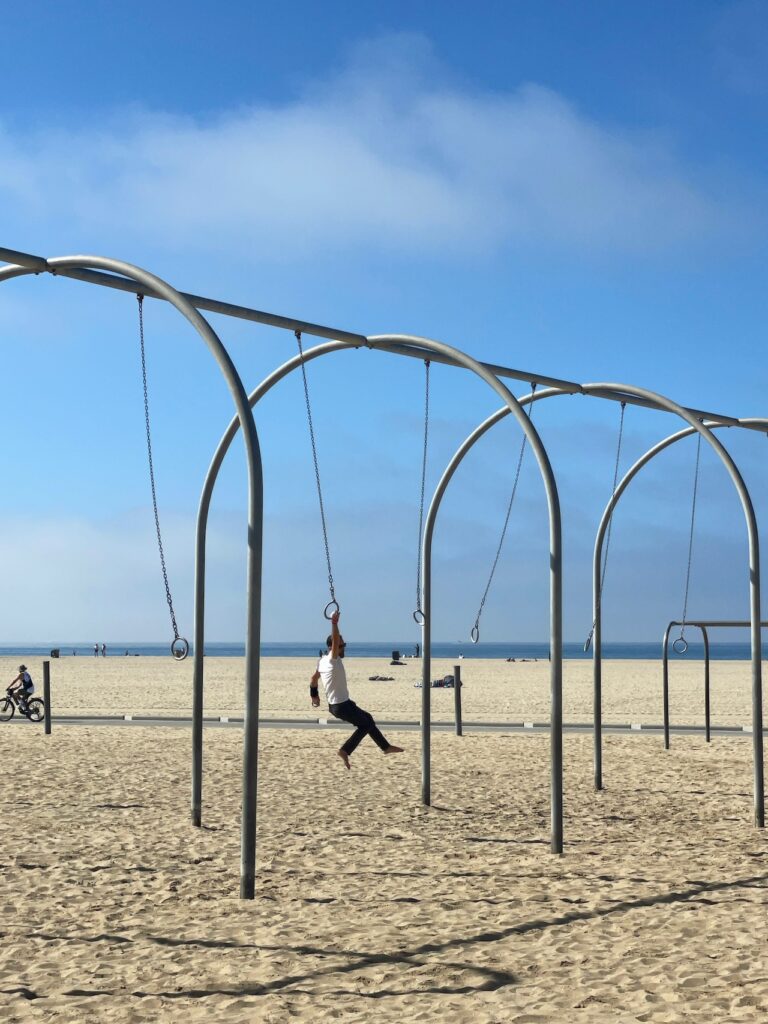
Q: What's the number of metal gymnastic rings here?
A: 6